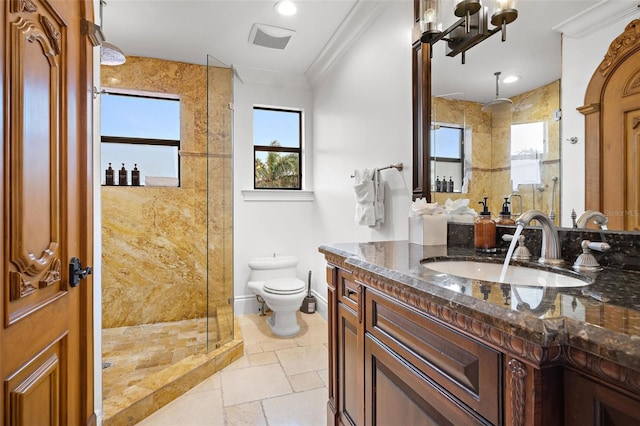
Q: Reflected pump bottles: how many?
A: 4